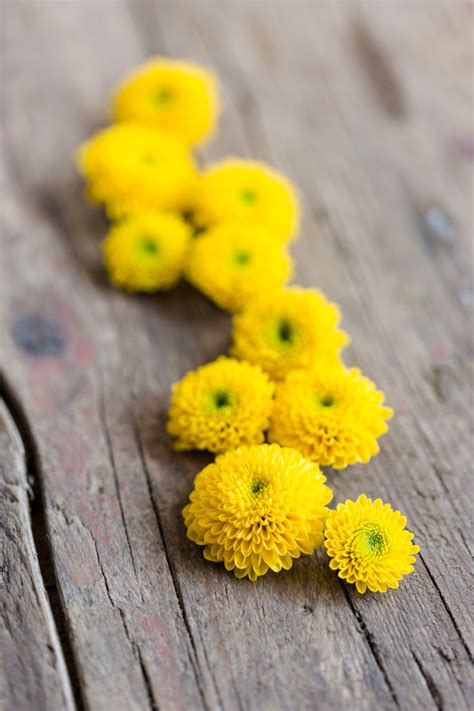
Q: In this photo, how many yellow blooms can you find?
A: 10